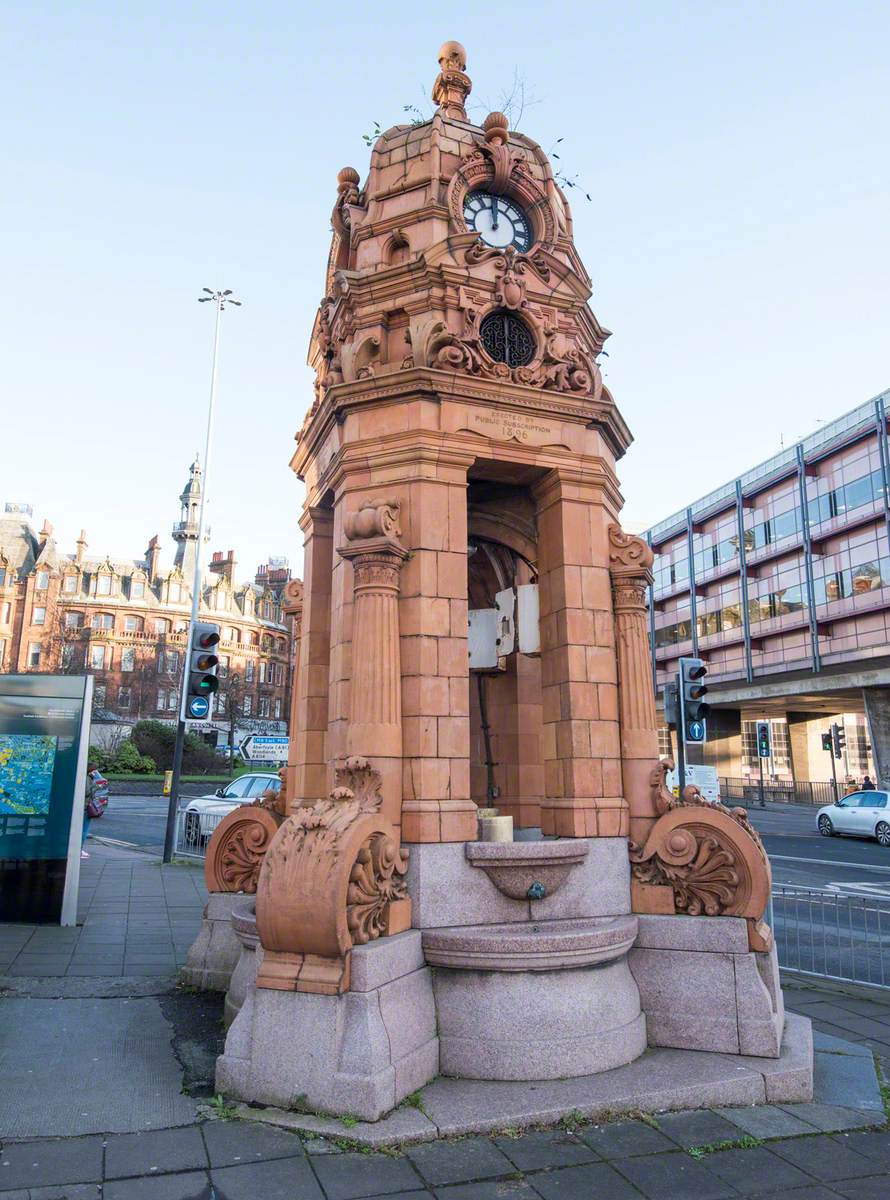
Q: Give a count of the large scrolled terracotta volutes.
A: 3